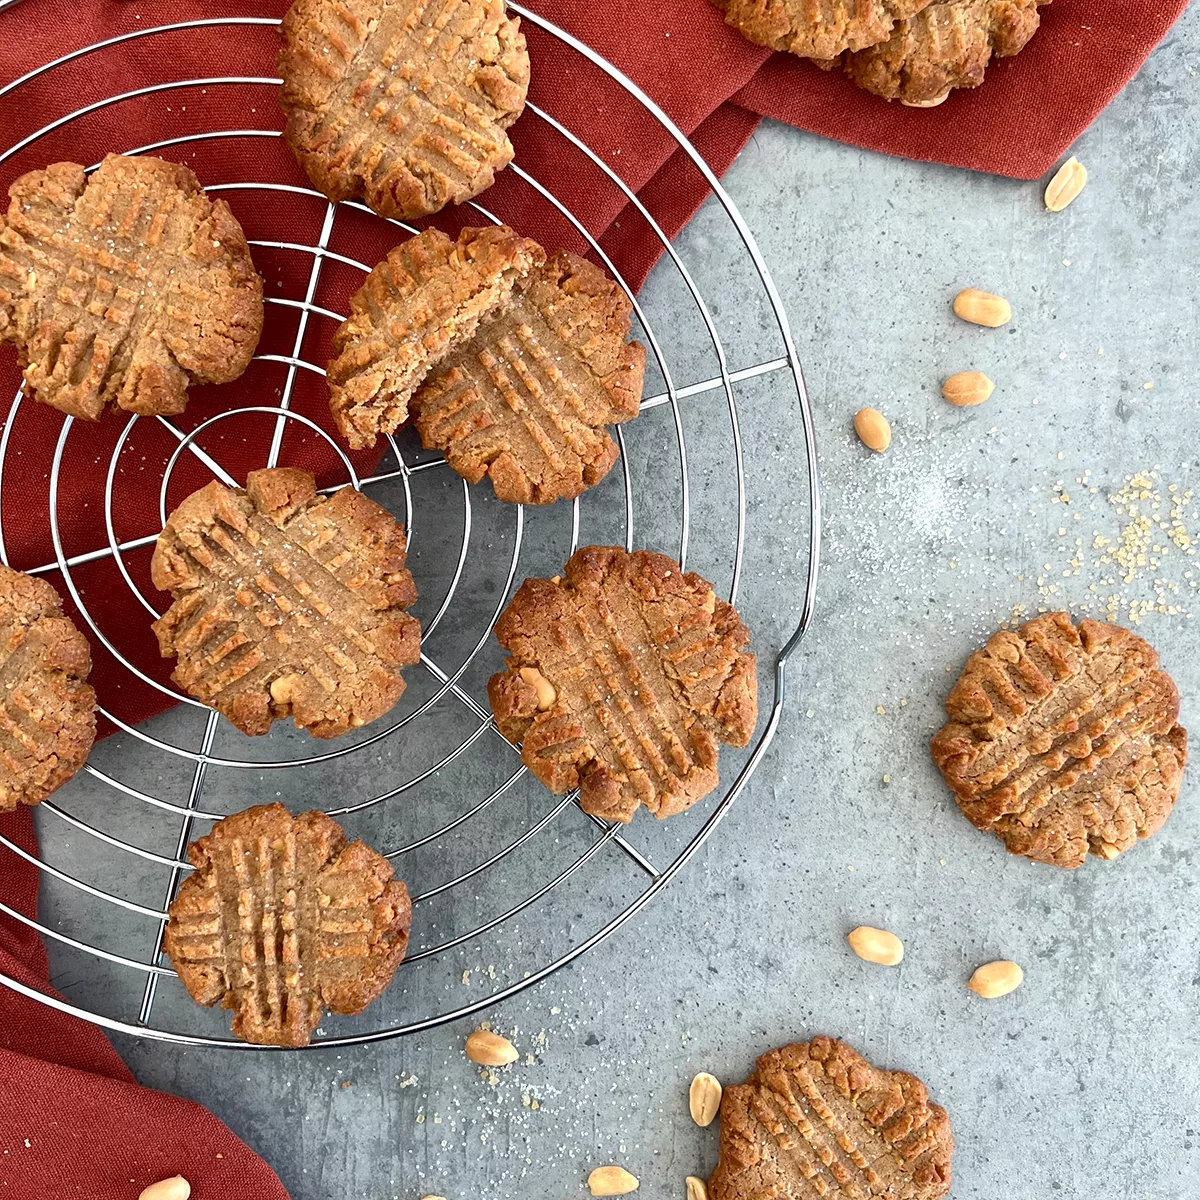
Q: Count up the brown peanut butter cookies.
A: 12